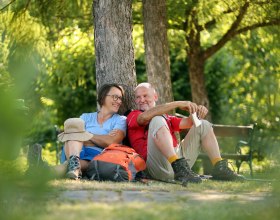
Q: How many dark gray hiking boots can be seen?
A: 2